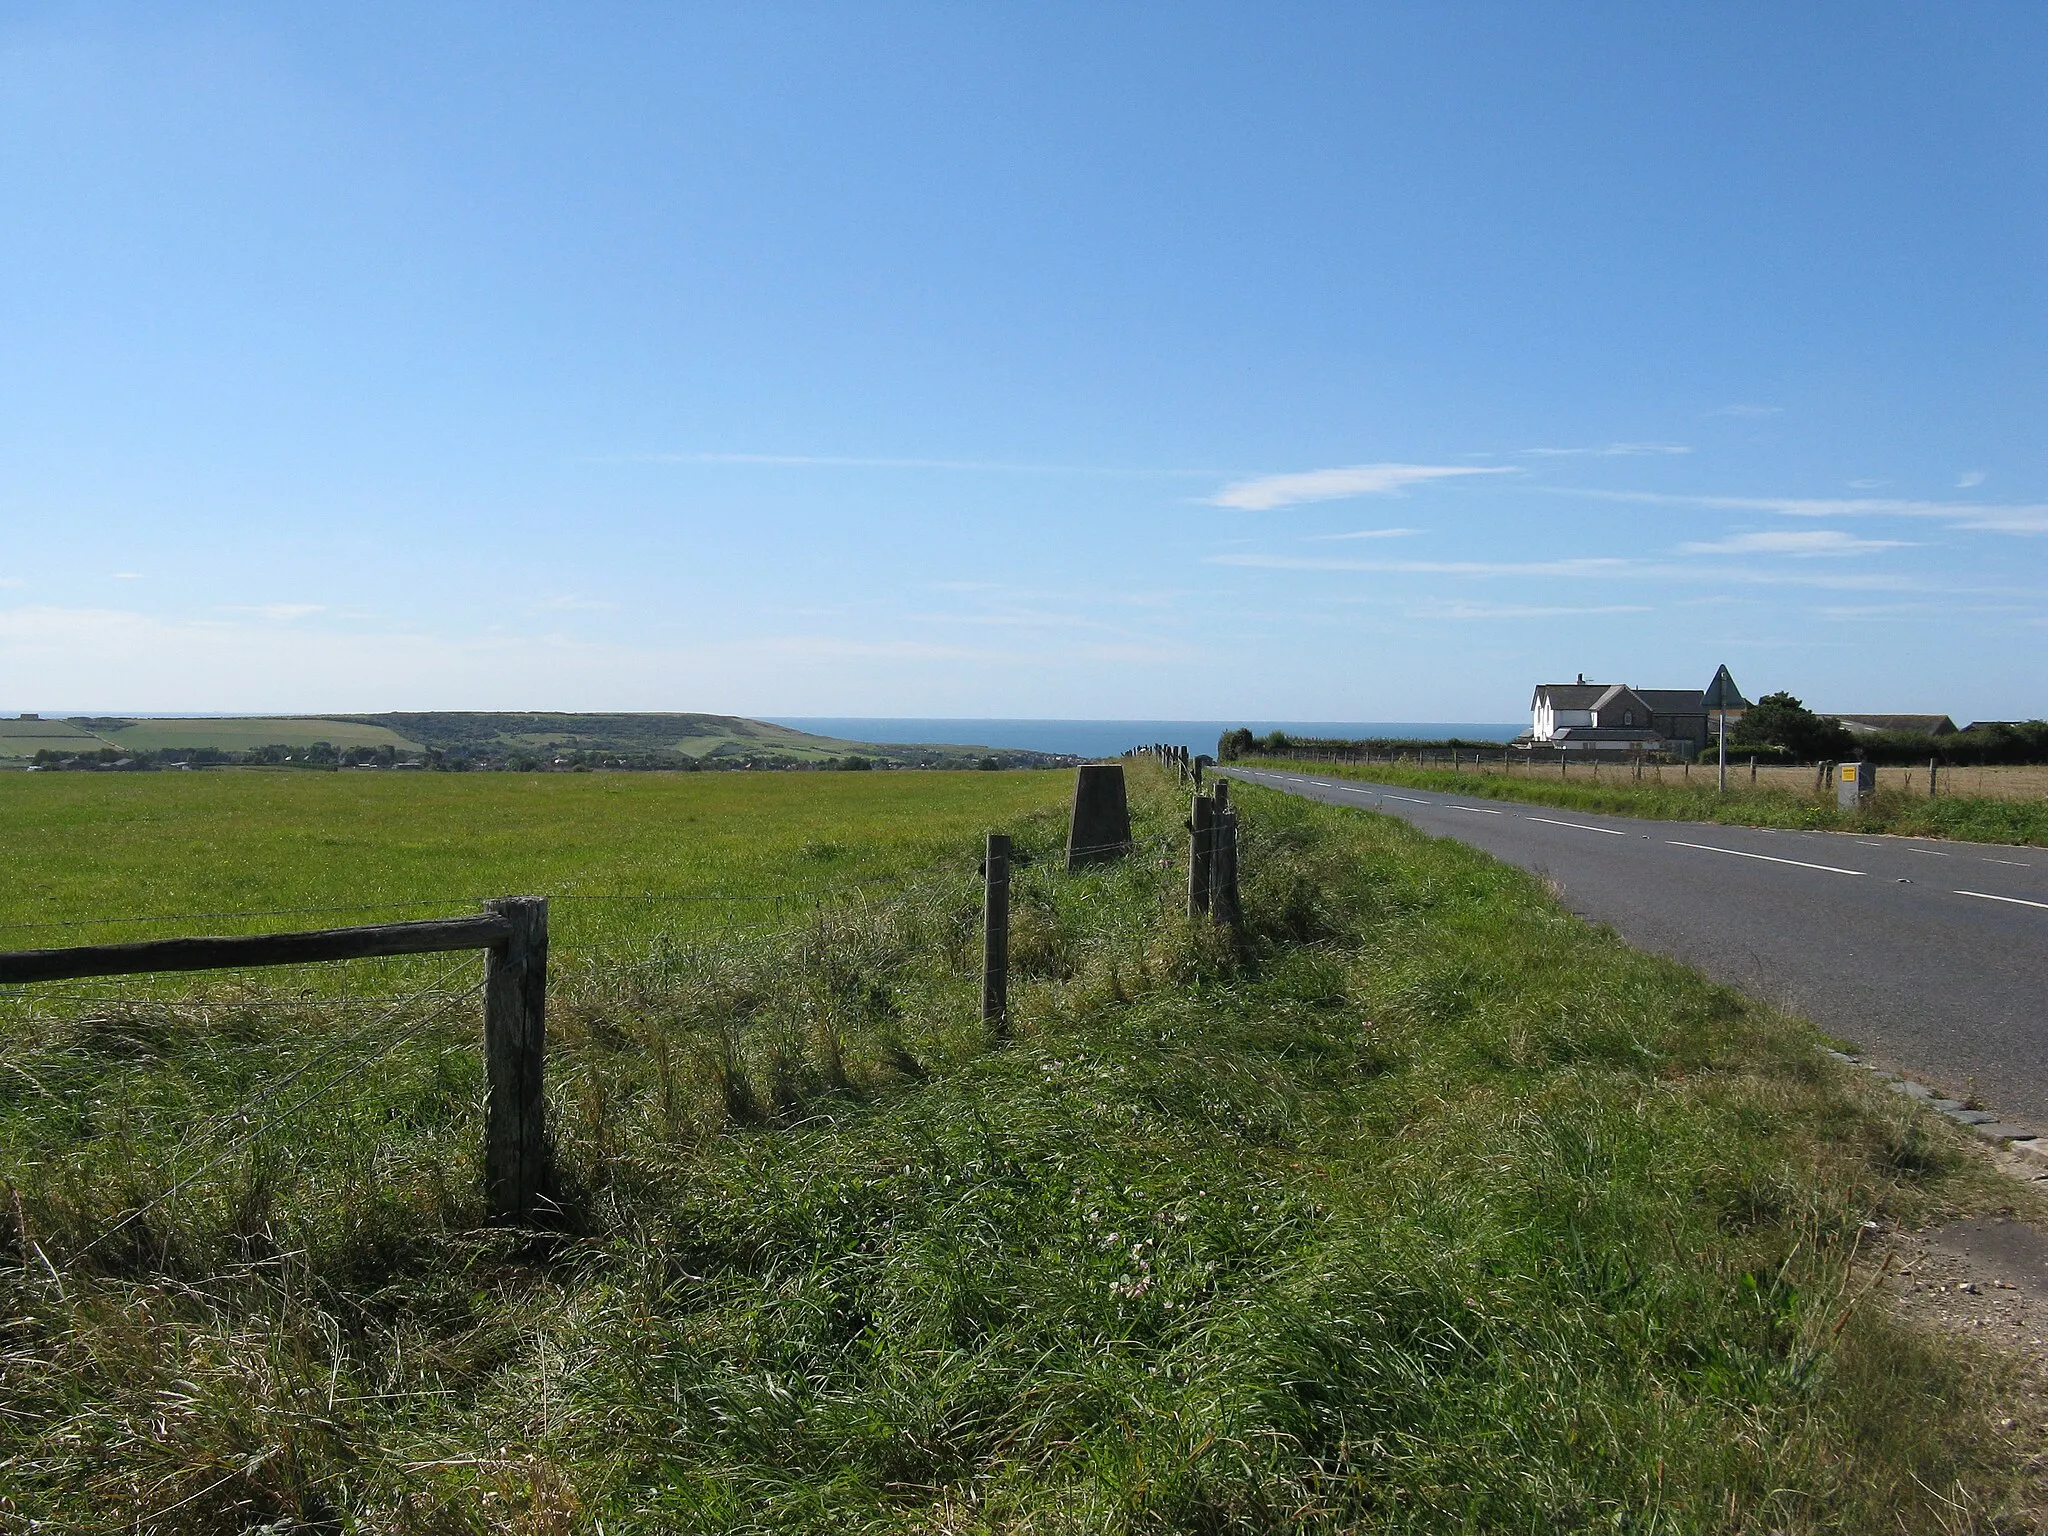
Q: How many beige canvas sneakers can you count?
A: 0